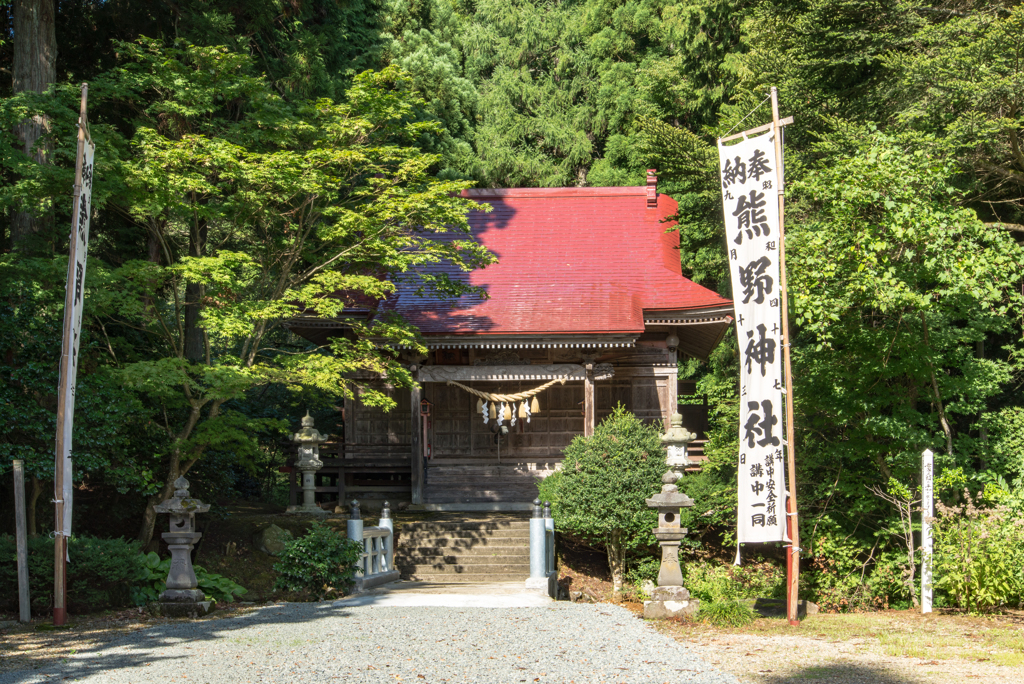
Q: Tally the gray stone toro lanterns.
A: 4